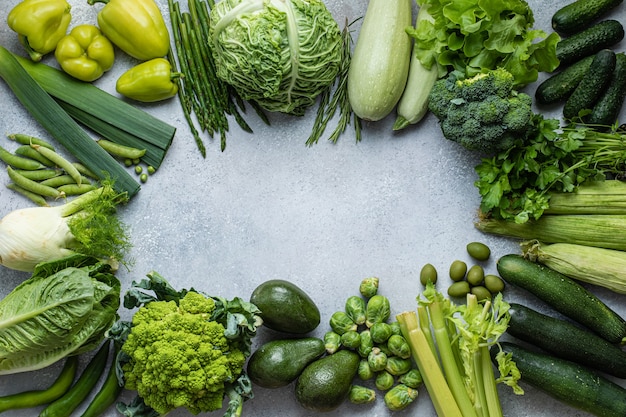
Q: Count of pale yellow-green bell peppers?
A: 4